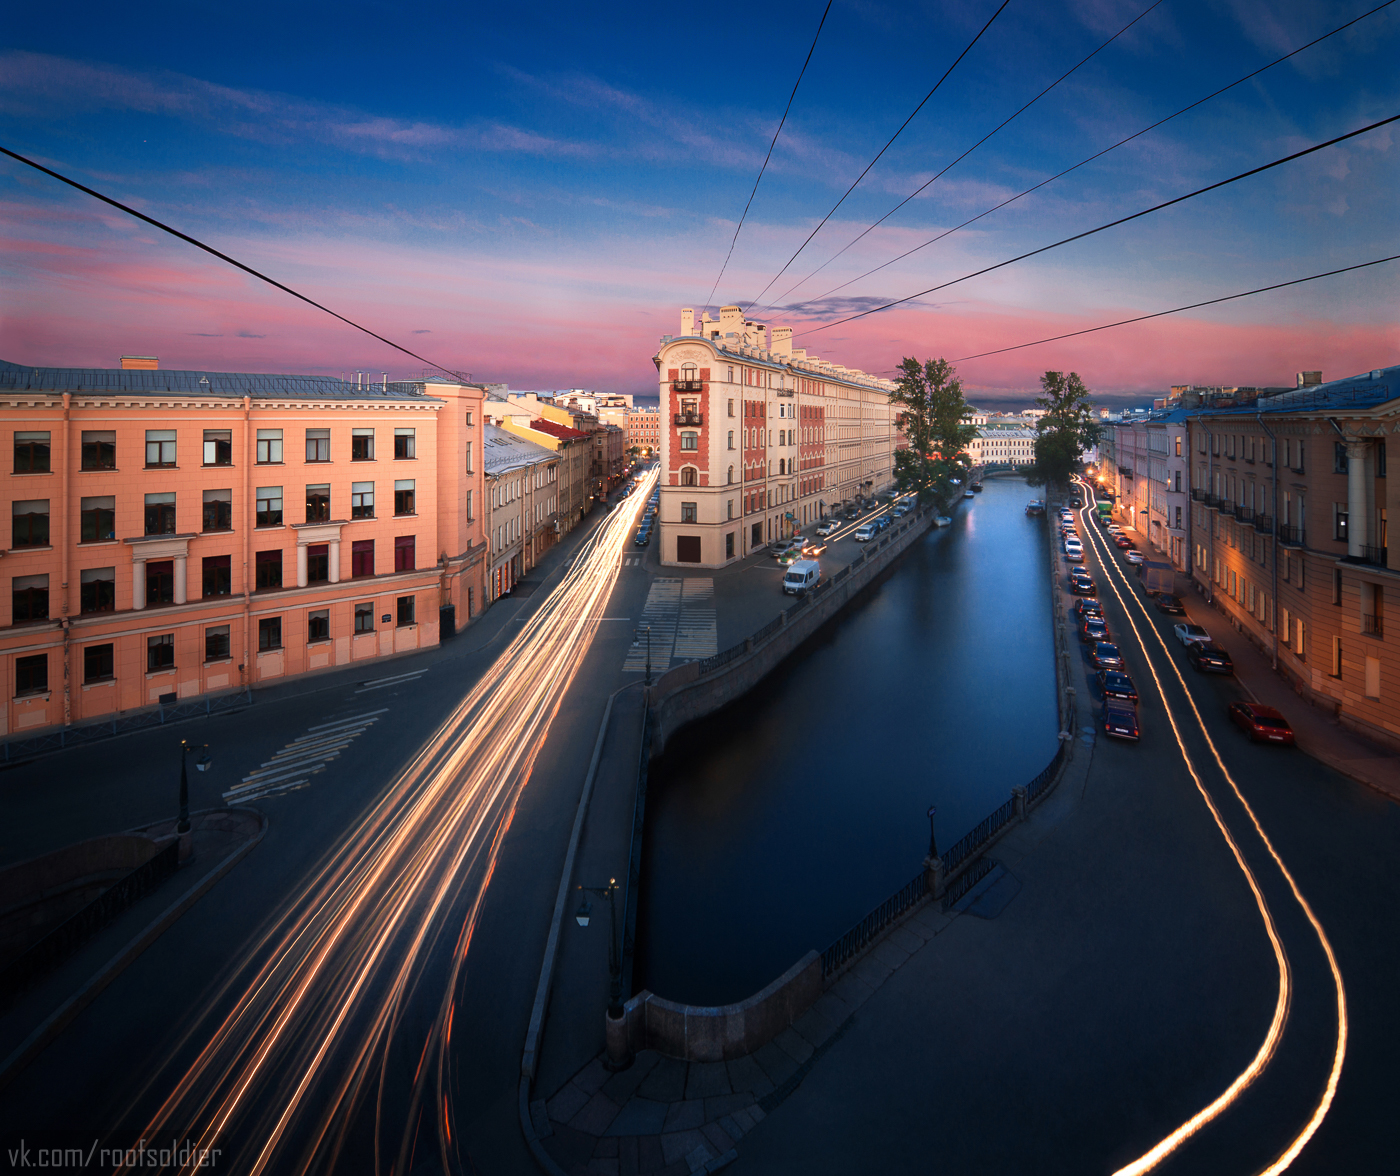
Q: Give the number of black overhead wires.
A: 7